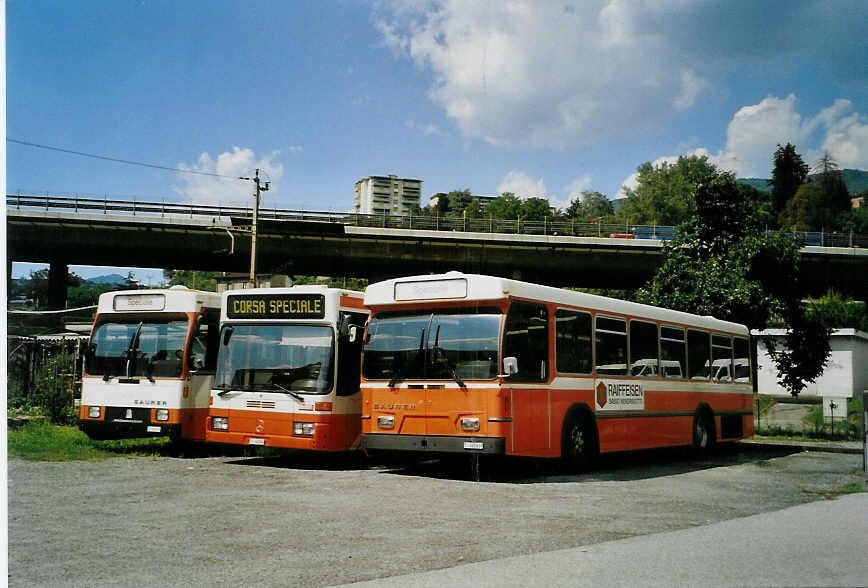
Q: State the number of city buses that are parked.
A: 3